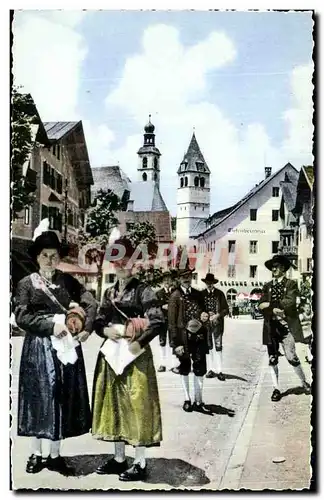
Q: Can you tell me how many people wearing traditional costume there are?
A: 6